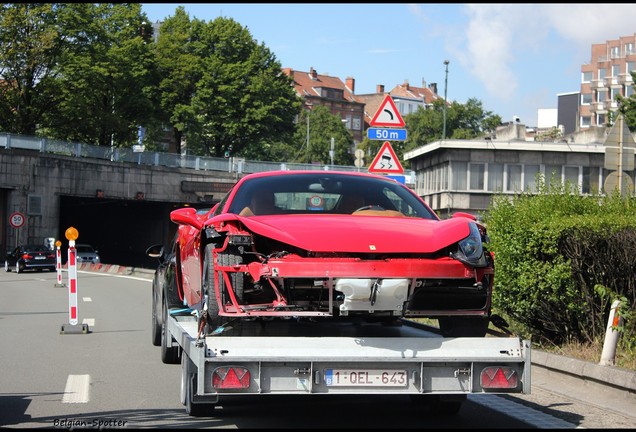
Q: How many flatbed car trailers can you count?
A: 1